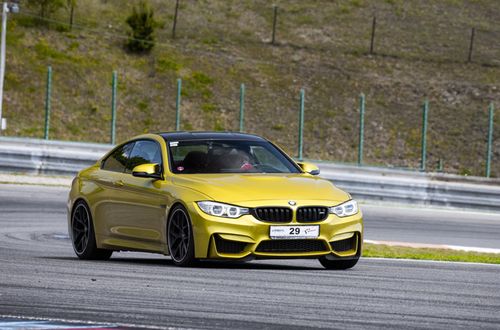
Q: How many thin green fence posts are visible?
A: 8